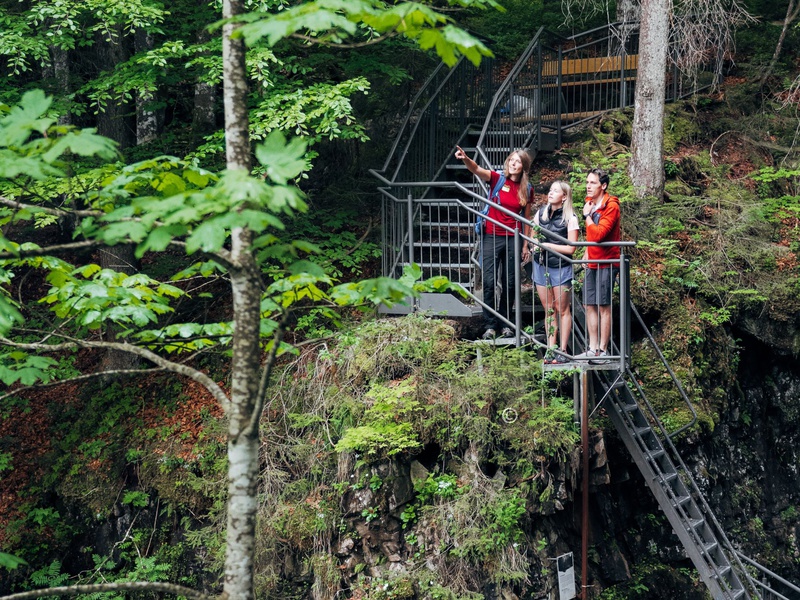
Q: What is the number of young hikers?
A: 3